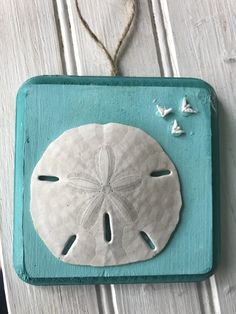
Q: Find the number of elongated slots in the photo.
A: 5